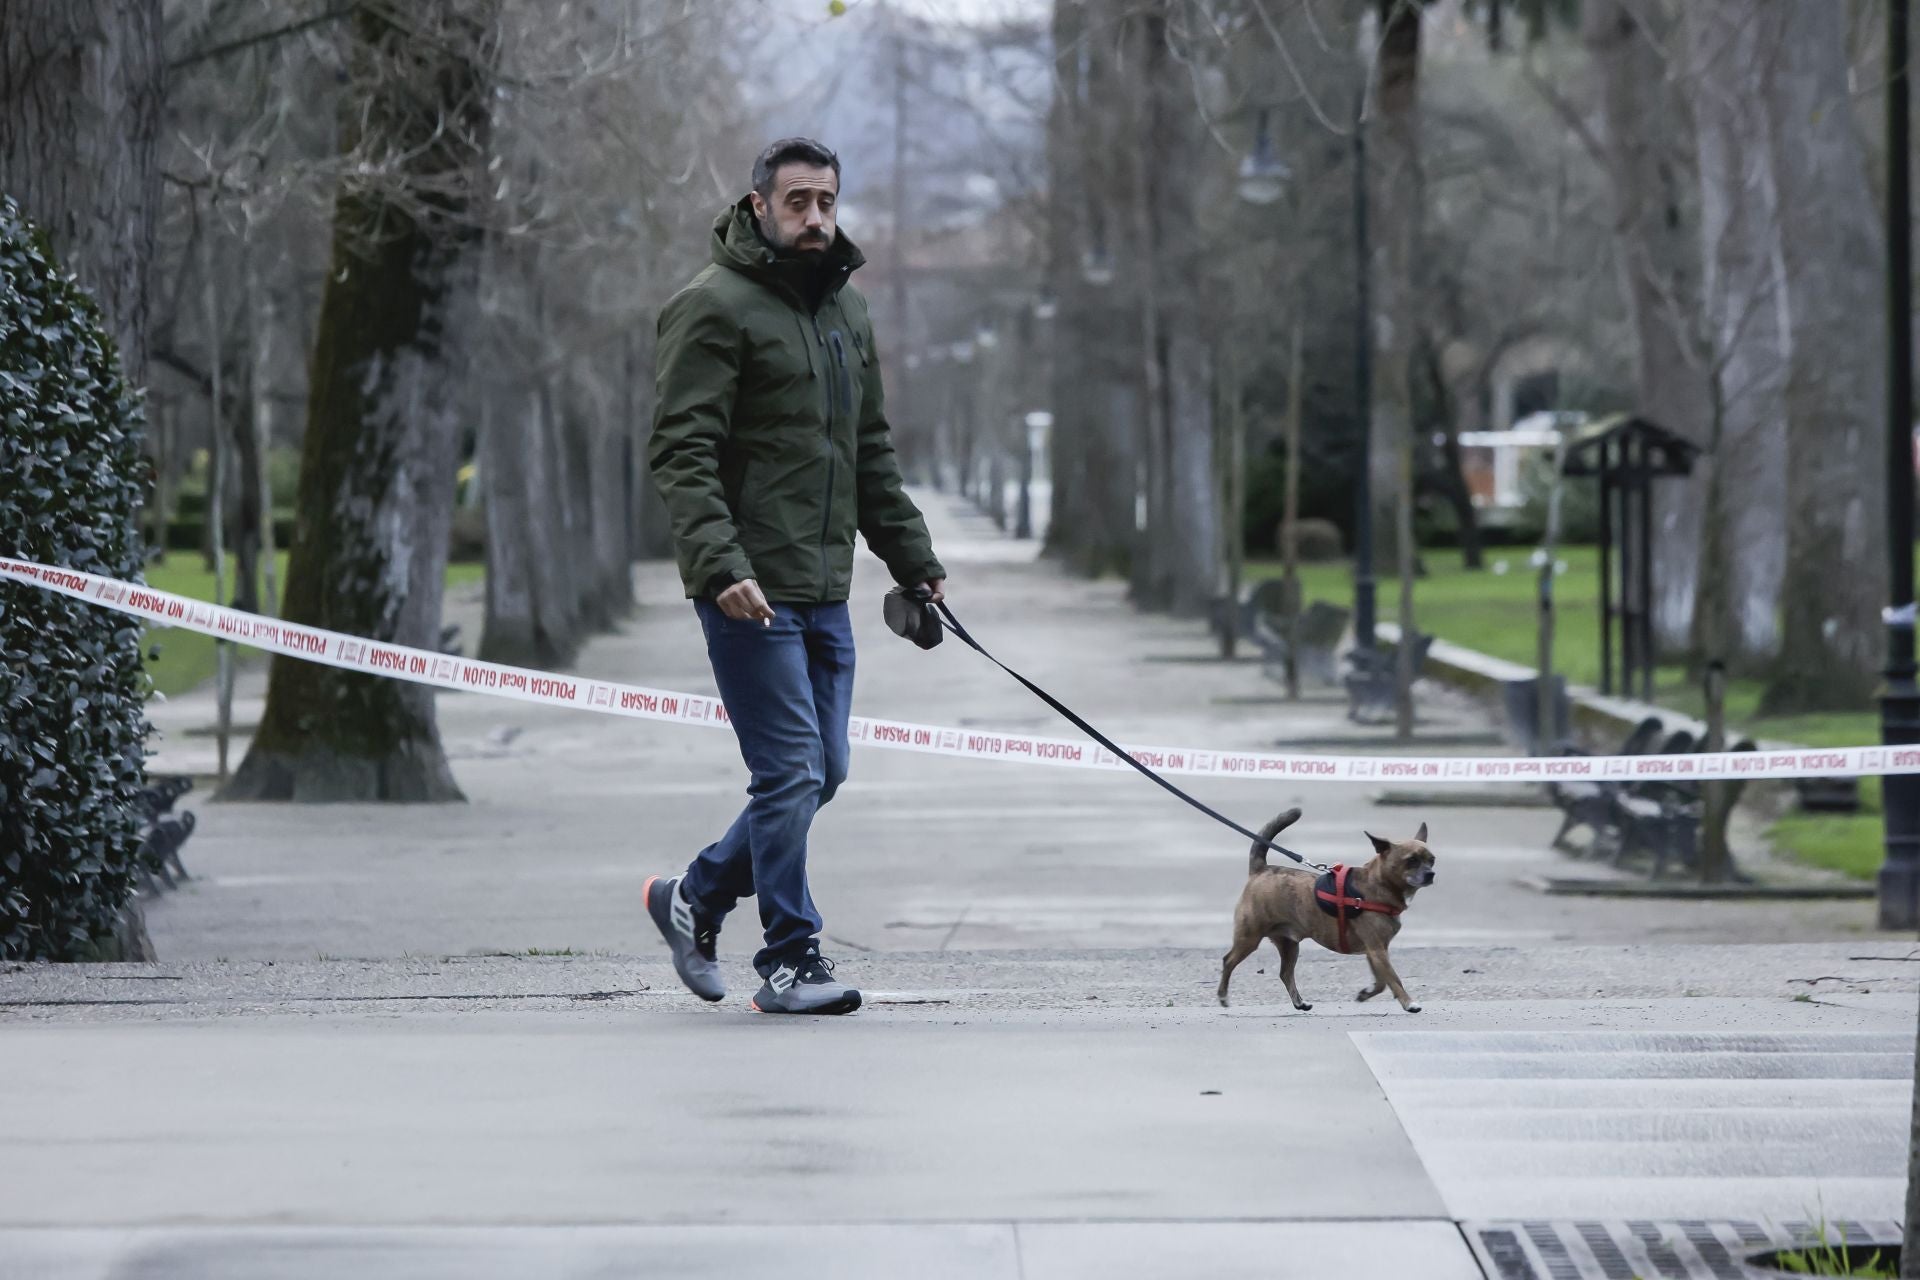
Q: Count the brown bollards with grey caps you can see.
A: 0